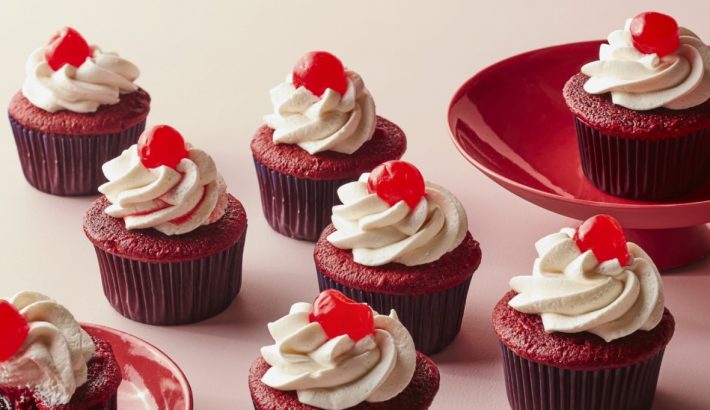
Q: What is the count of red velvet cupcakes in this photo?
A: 8